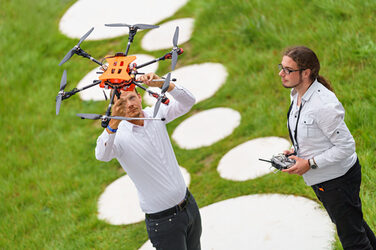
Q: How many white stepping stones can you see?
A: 8